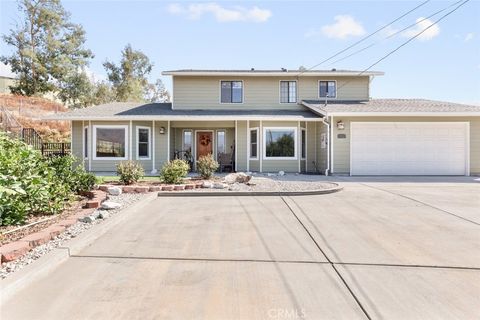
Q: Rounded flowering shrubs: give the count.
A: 3